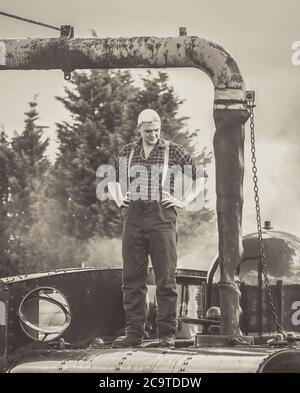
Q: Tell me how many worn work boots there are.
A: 2